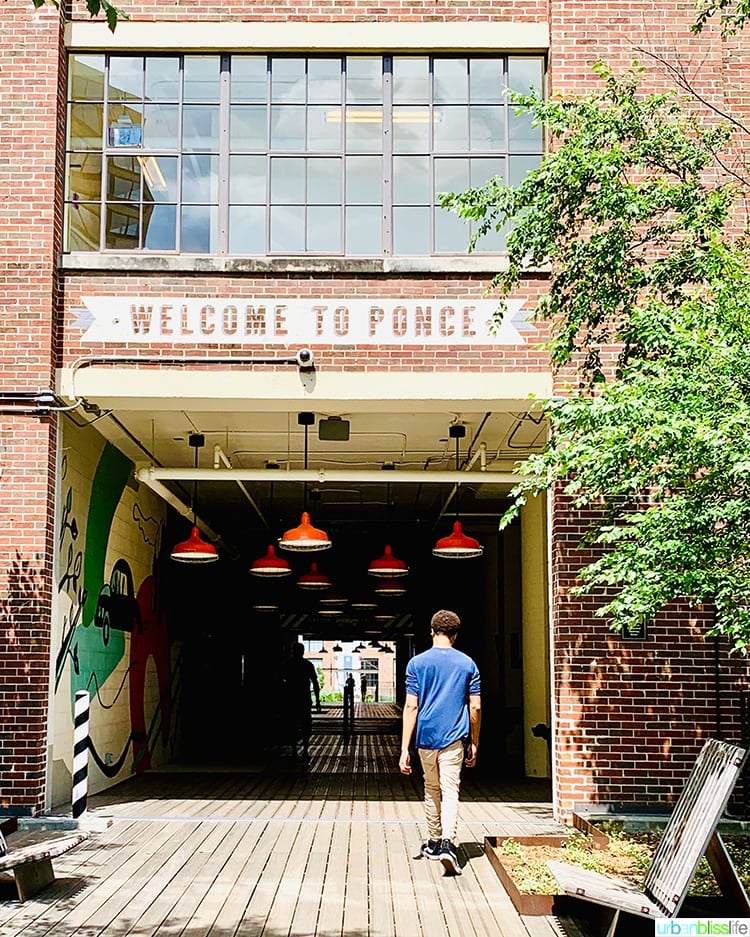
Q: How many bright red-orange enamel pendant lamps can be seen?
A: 6